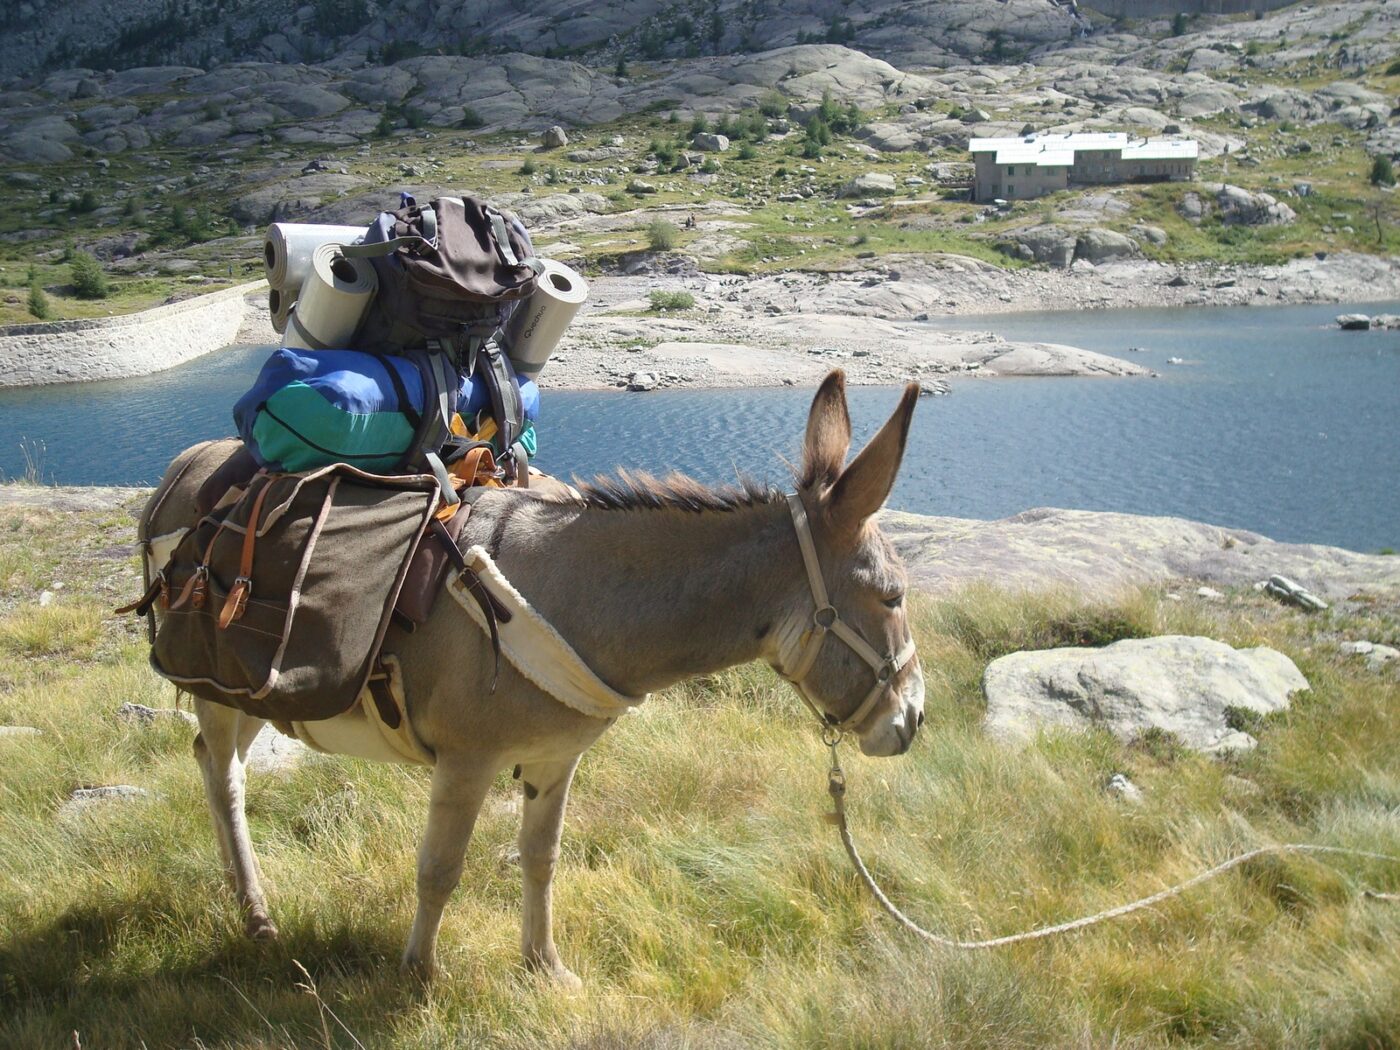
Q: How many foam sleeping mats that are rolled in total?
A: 4